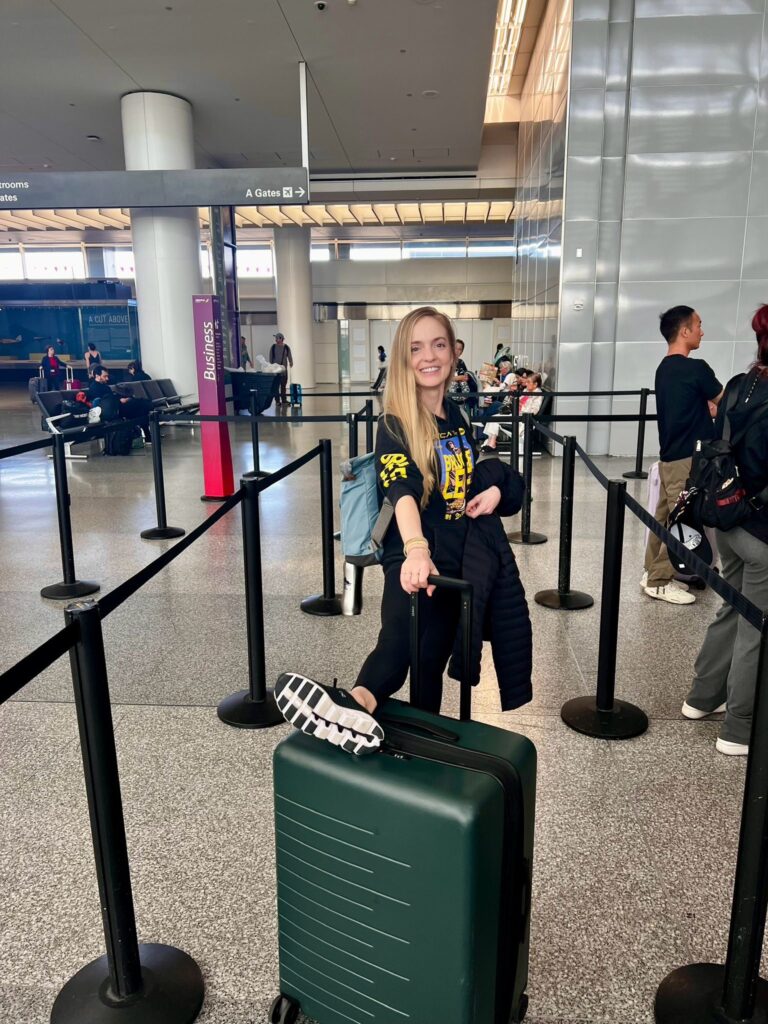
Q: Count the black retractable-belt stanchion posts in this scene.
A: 14